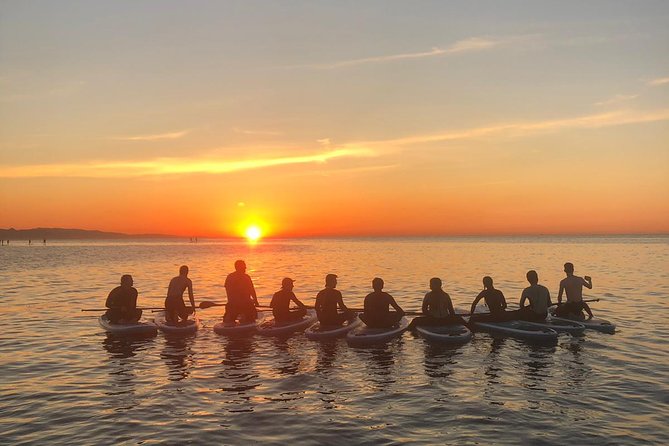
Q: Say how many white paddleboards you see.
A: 10